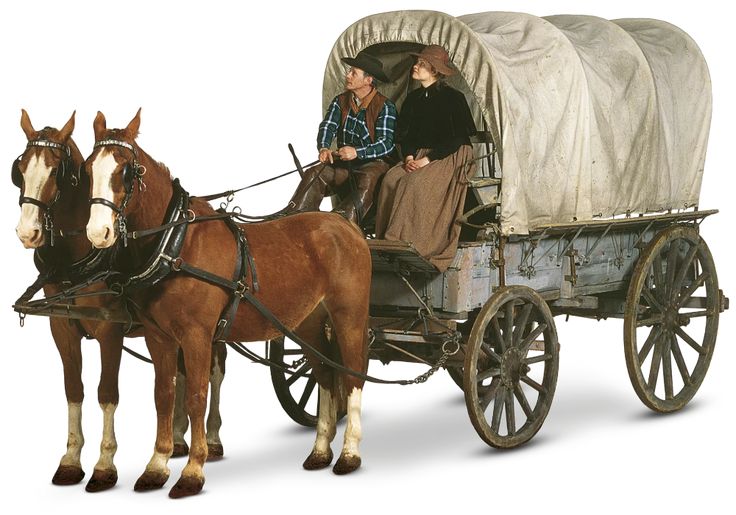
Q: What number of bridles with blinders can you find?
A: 2